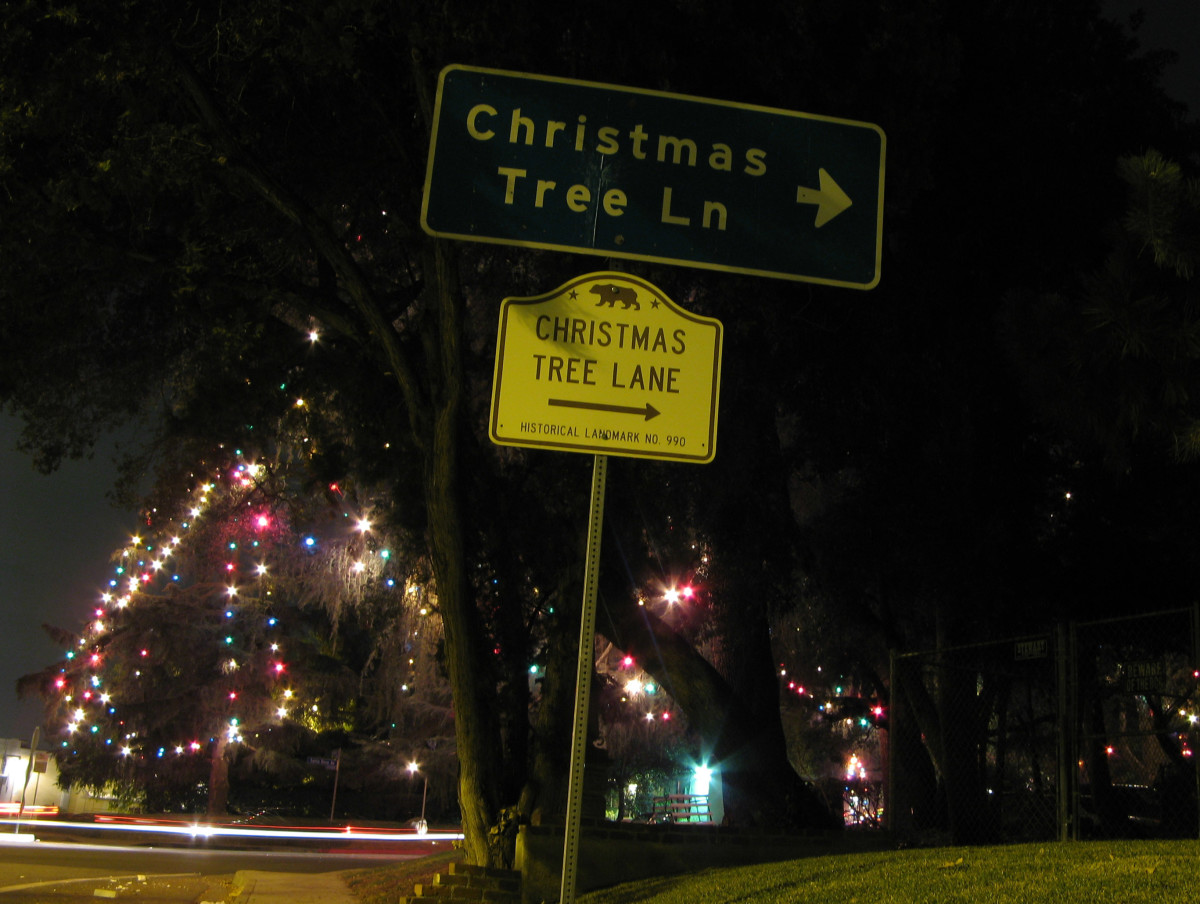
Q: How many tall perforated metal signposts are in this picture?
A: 1